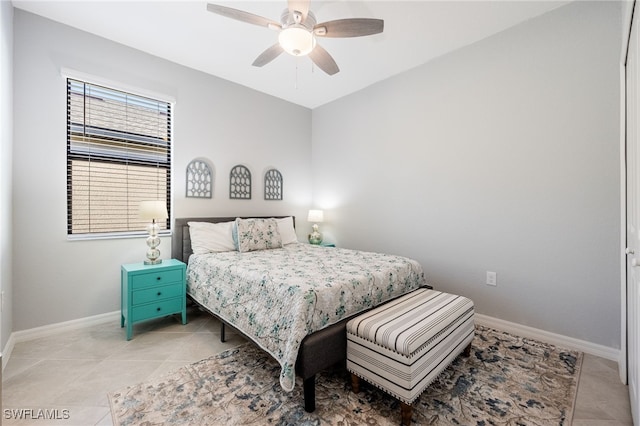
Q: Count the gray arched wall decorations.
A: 3